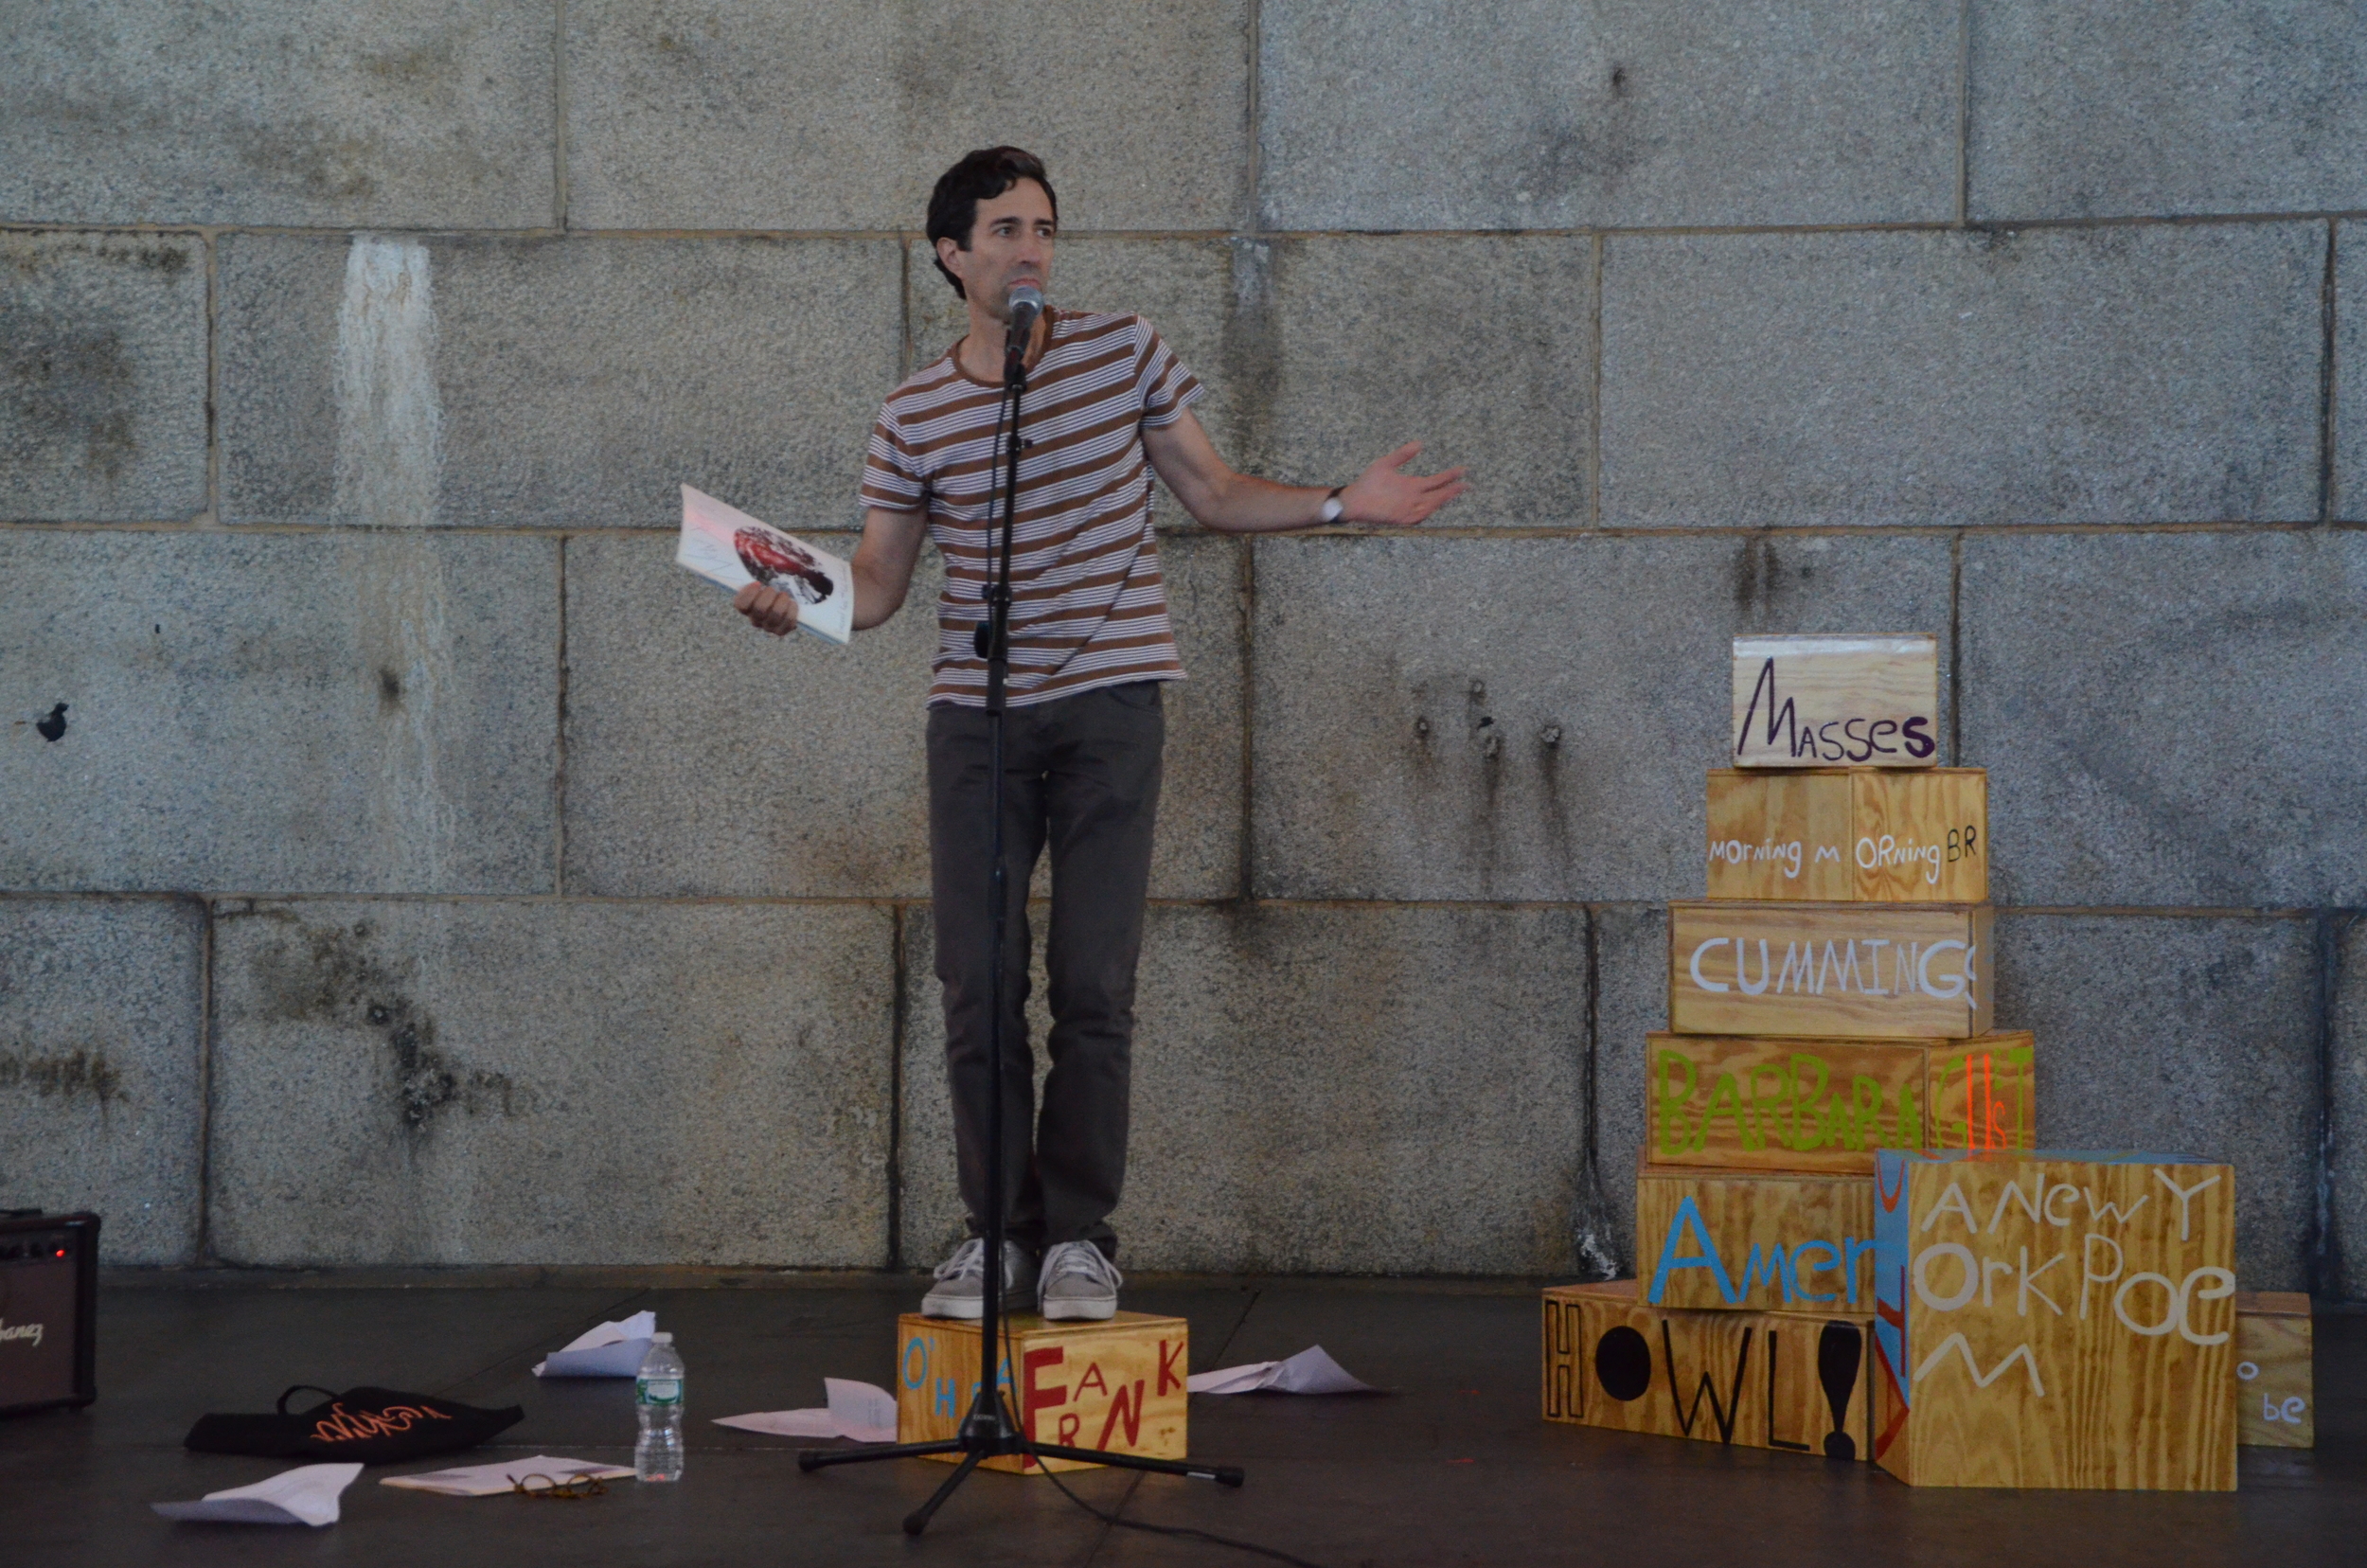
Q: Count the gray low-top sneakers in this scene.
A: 2